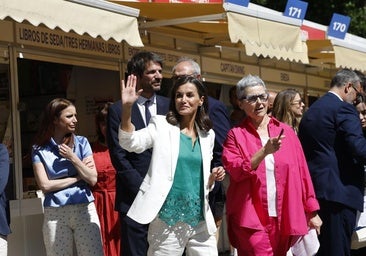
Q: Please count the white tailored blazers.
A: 1